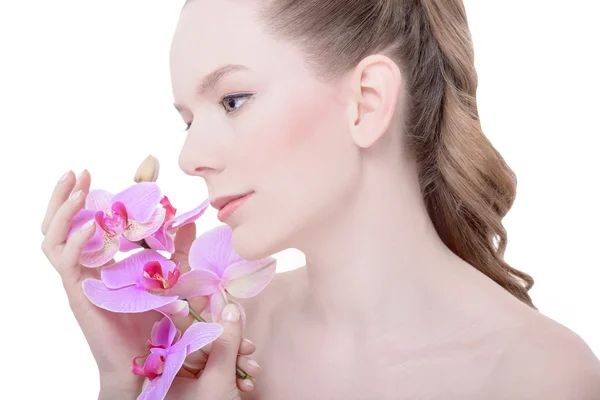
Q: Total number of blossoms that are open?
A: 5